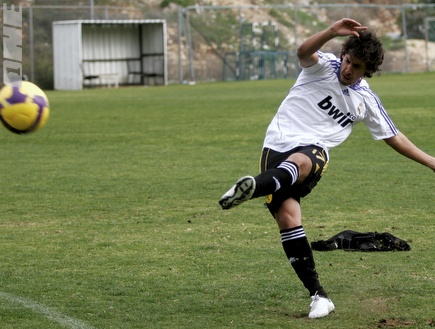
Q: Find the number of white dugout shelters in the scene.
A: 1